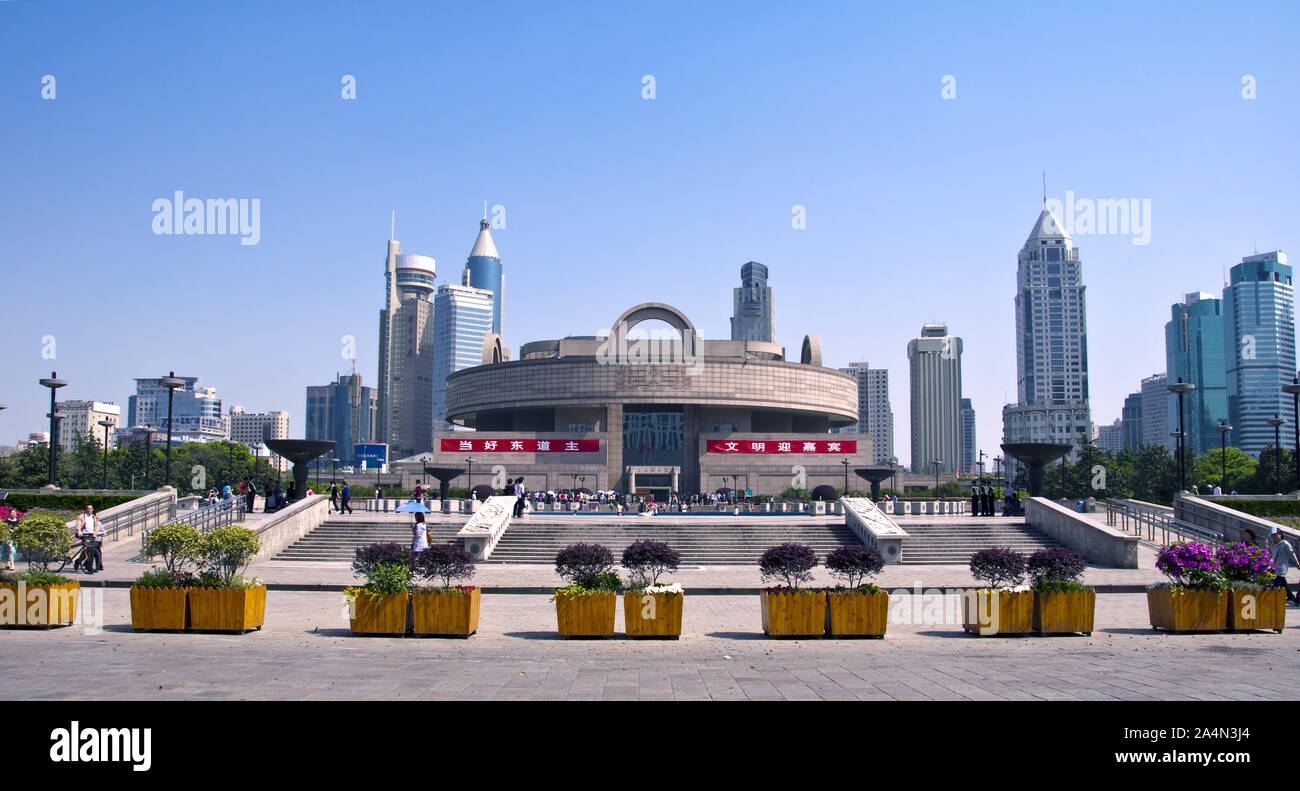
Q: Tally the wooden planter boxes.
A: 13